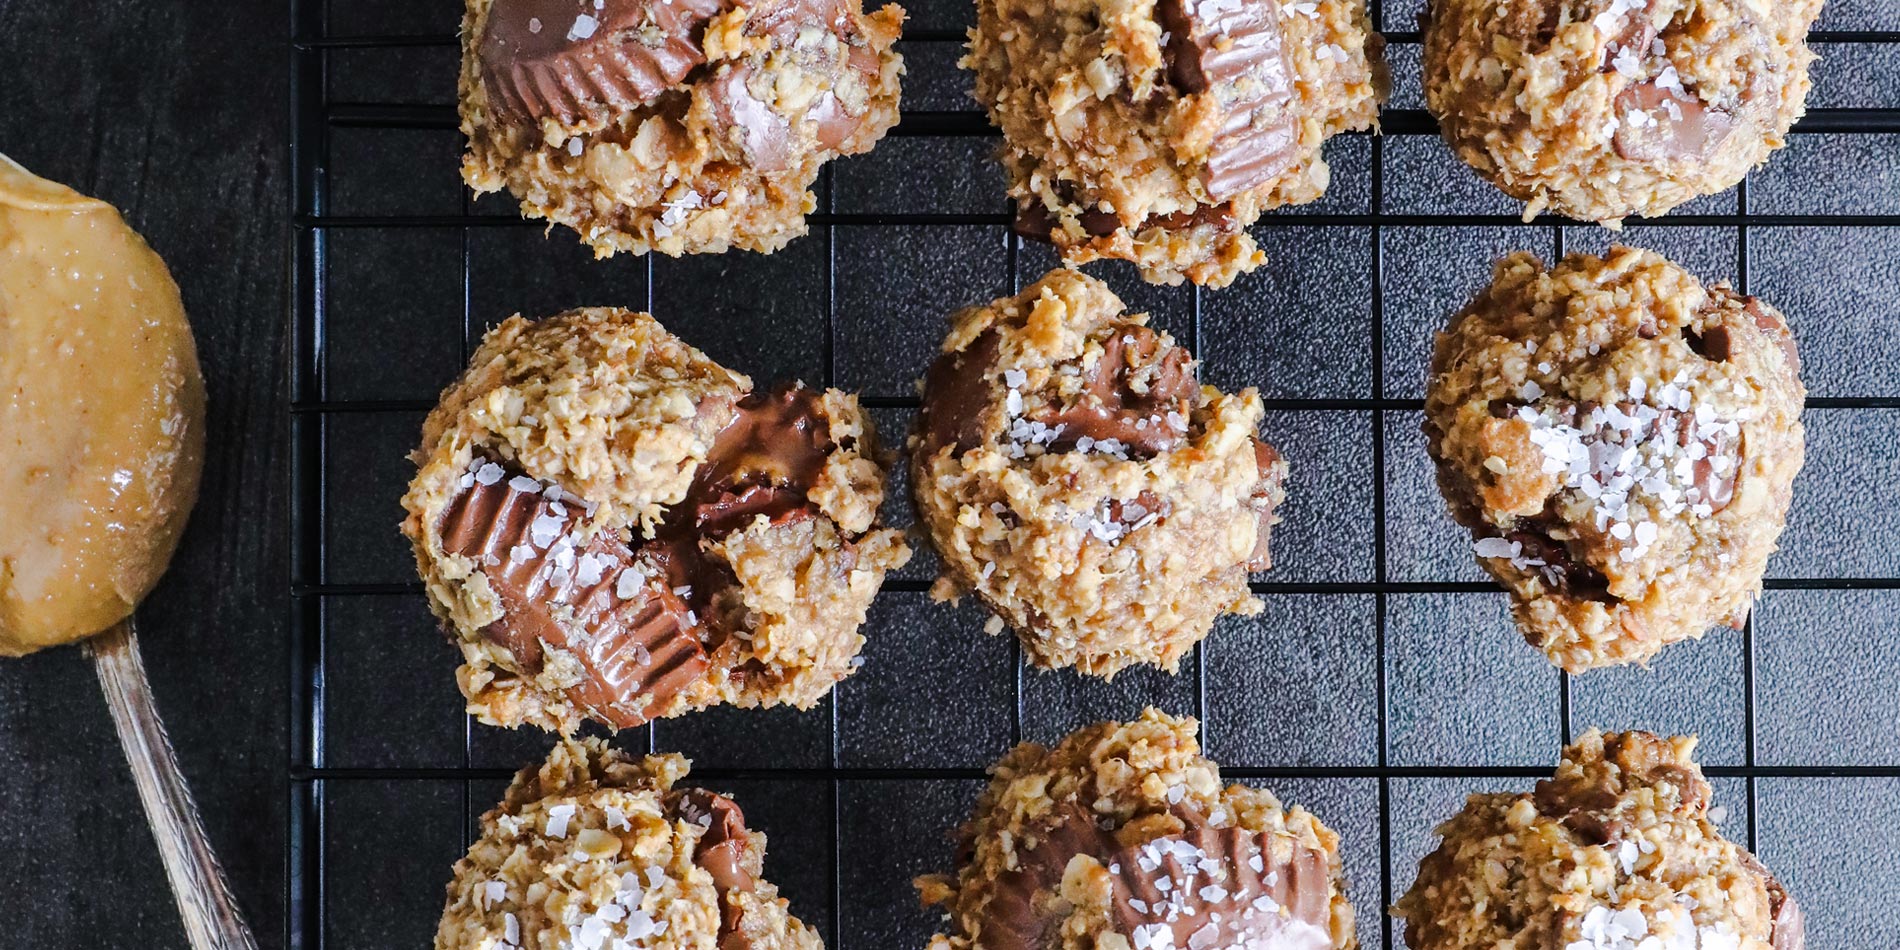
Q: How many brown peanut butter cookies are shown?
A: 9